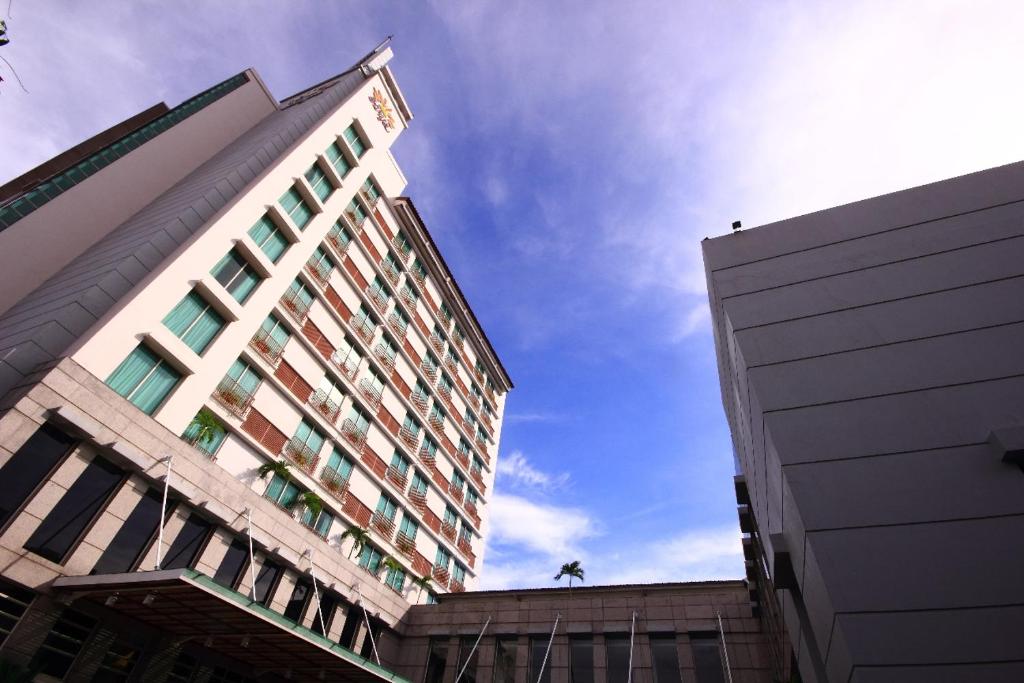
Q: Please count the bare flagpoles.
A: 8